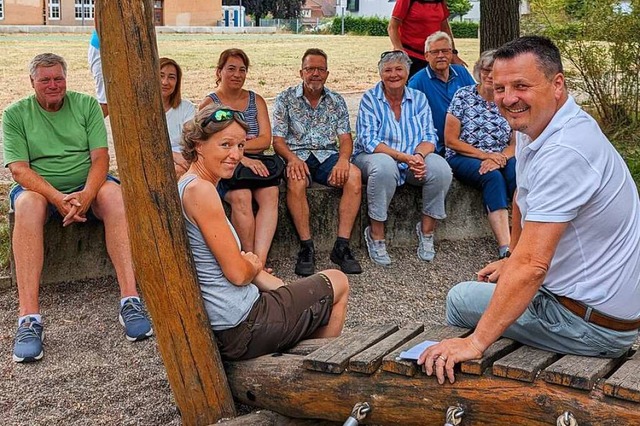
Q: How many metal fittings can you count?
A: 3